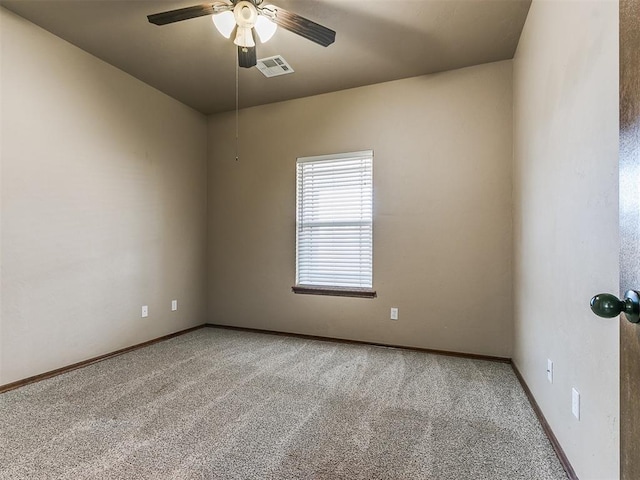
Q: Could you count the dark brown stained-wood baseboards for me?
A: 3